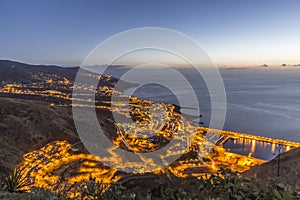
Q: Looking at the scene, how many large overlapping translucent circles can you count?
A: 2